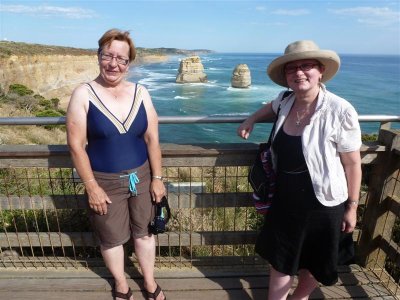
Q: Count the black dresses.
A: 1